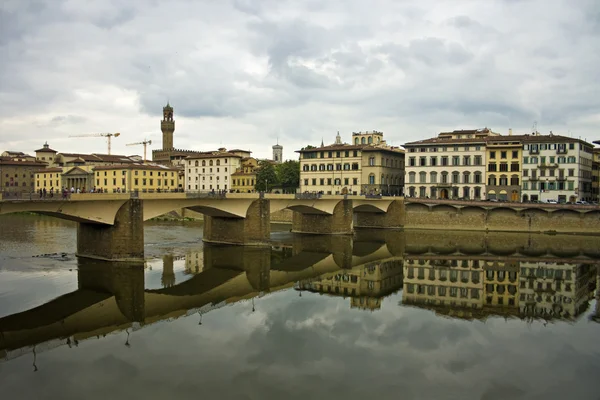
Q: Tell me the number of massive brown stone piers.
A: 4